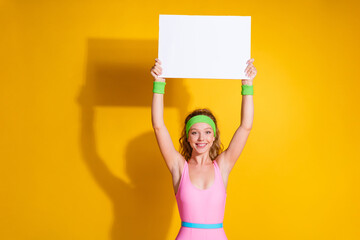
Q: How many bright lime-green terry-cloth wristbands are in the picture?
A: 2